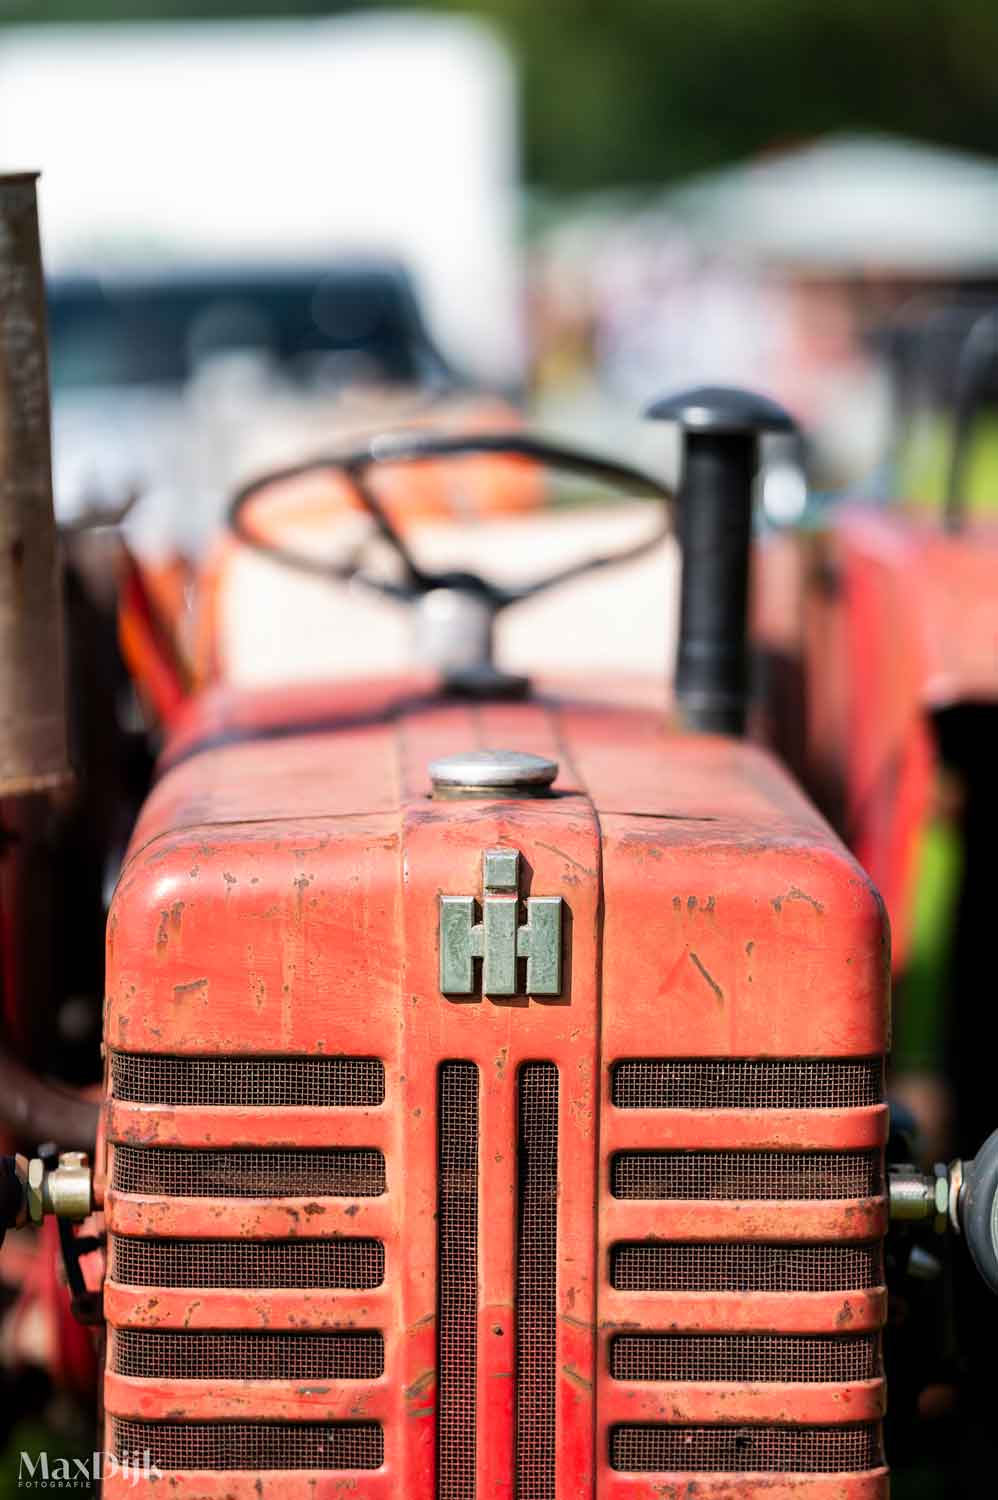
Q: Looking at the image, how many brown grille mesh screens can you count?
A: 12